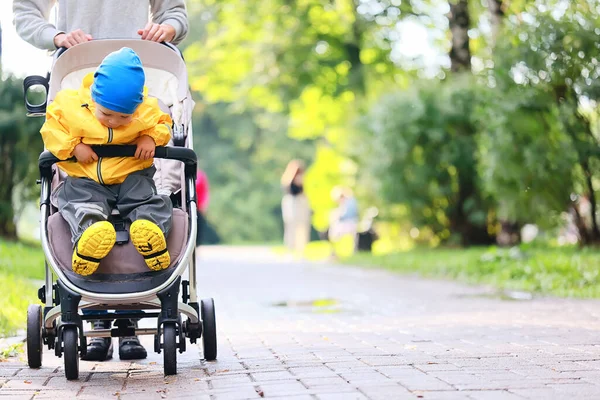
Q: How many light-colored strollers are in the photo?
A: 1